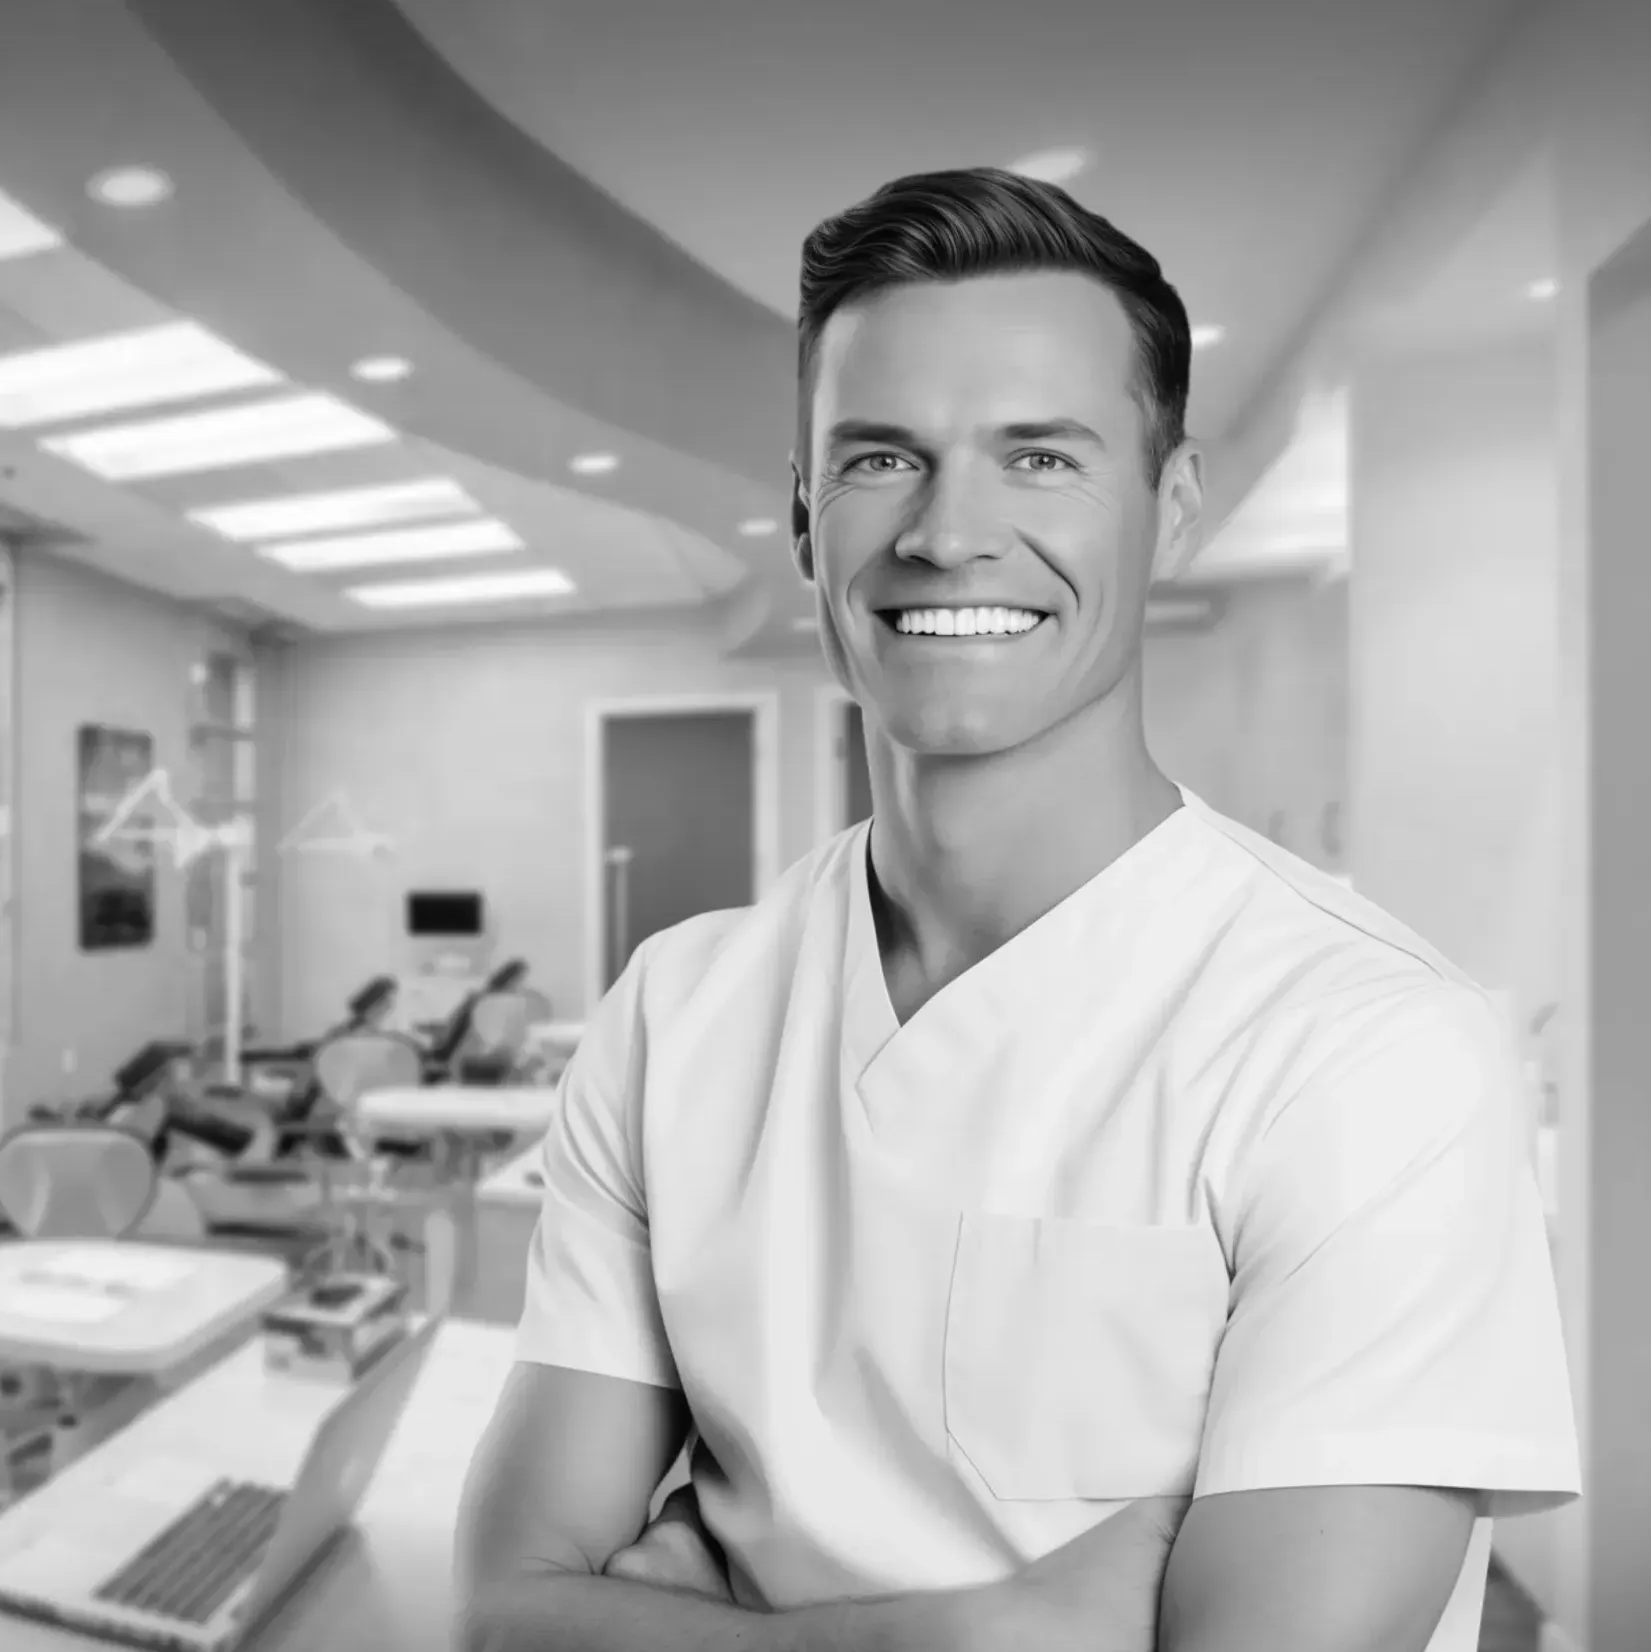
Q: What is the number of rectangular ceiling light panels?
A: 6